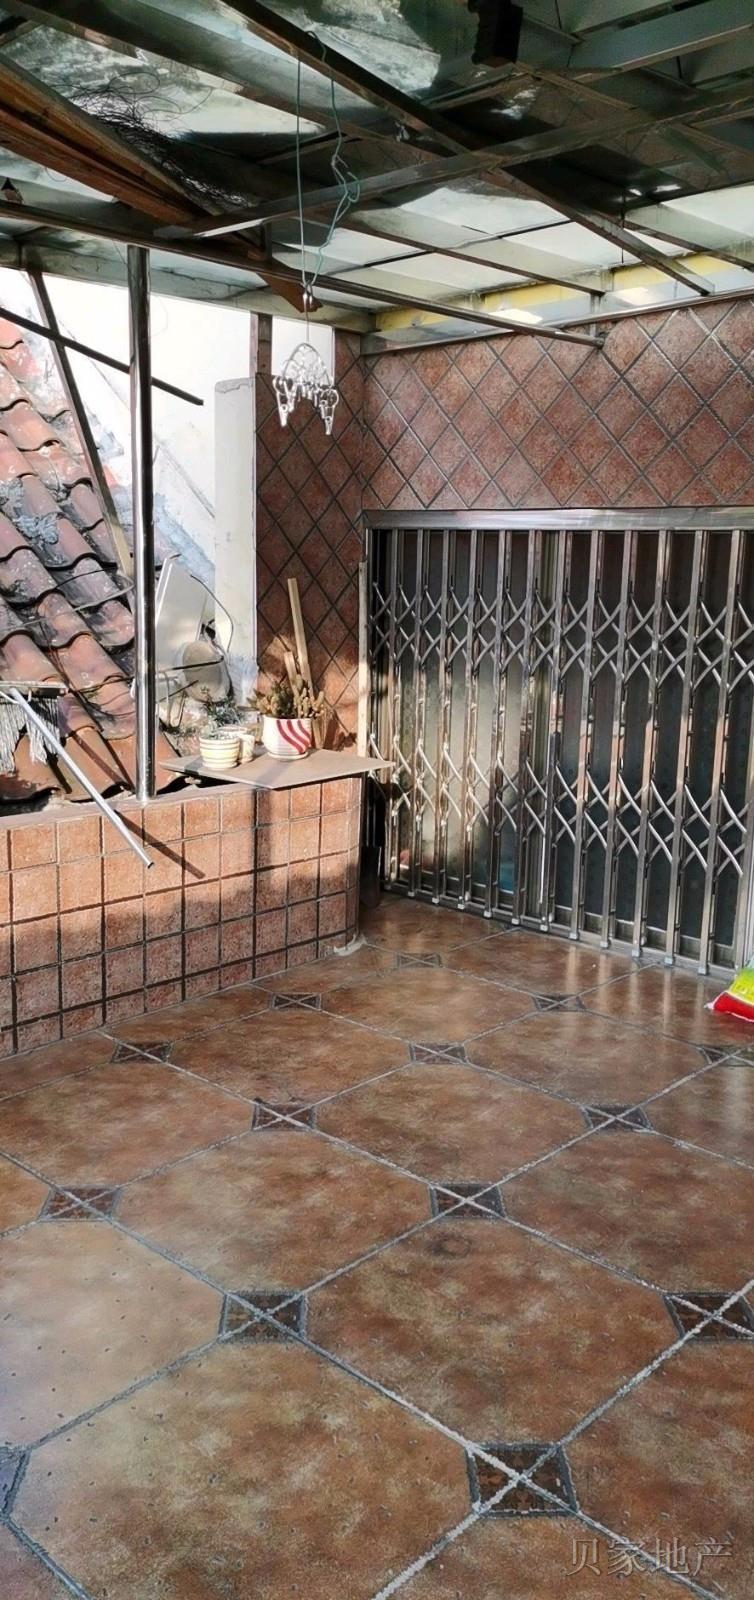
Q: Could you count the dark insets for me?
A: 14